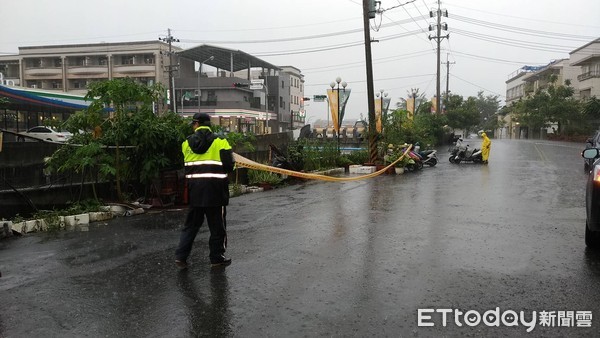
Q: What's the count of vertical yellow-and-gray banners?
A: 4